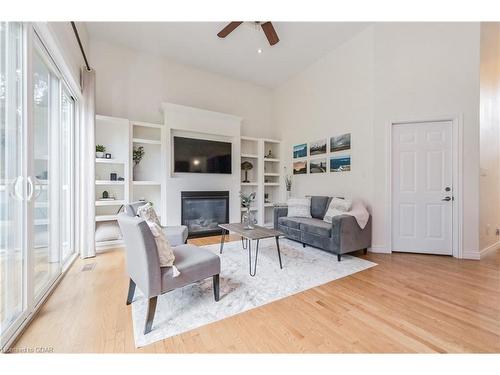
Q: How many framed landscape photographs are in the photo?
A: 6